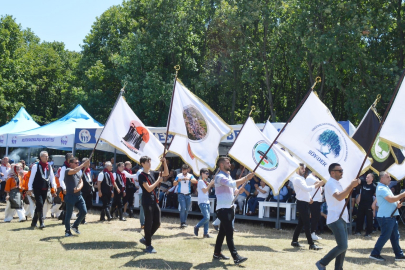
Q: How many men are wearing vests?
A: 6